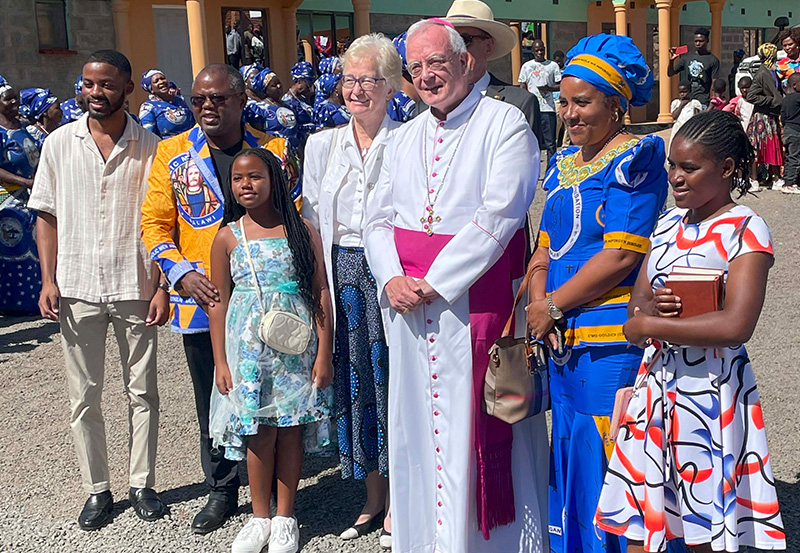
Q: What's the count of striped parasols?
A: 0